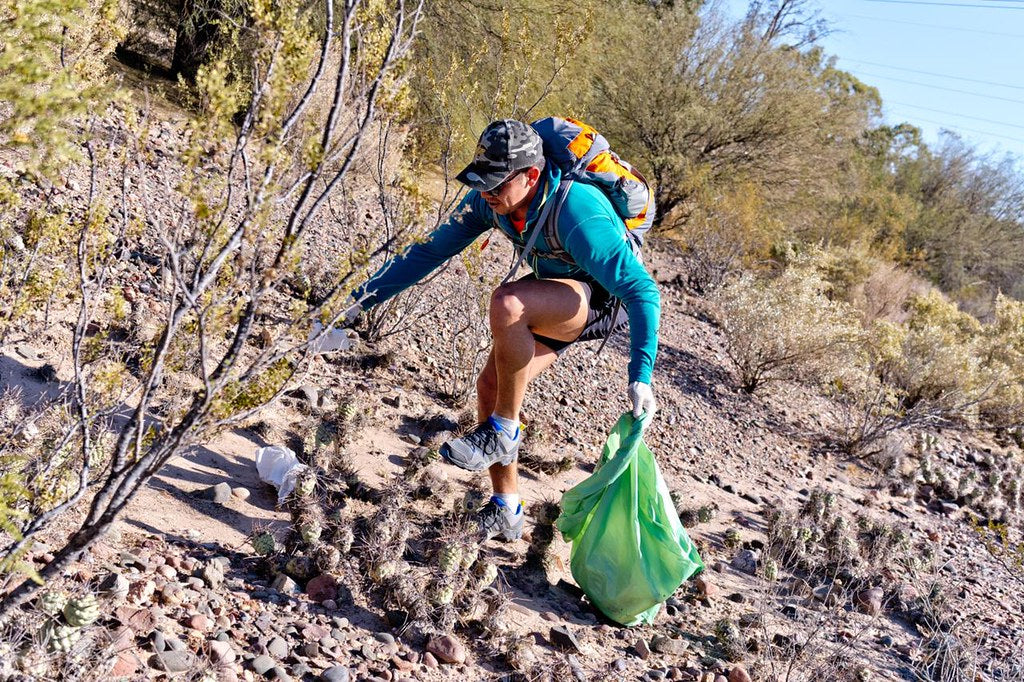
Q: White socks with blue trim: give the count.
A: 2